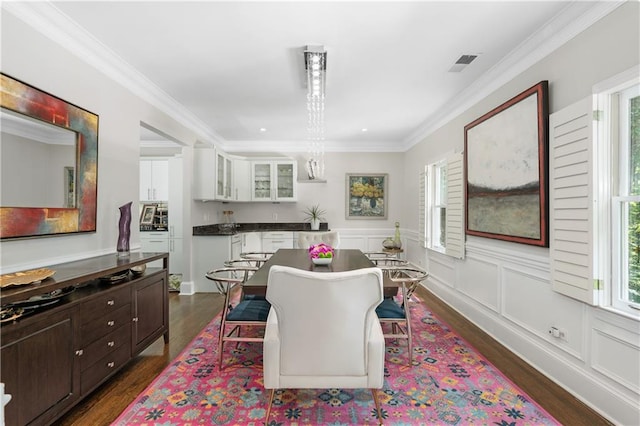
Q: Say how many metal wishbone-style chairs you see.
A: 6